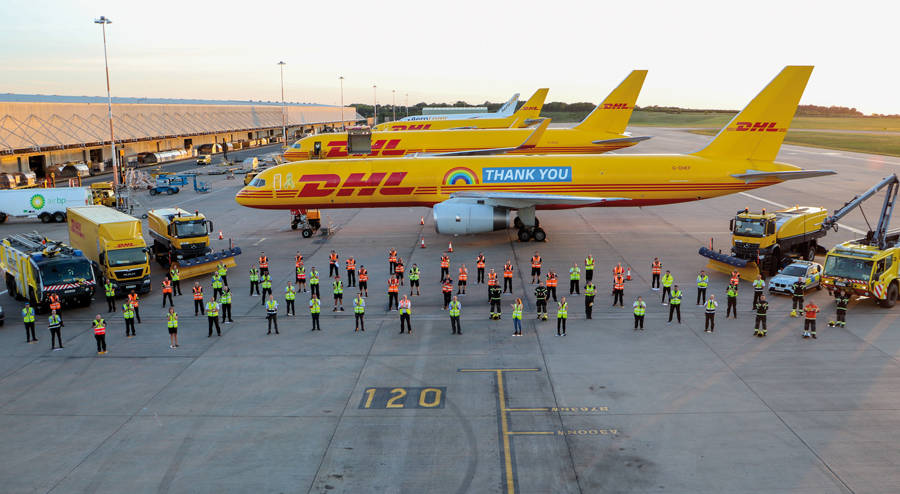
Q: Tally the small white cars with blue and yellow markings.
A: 1